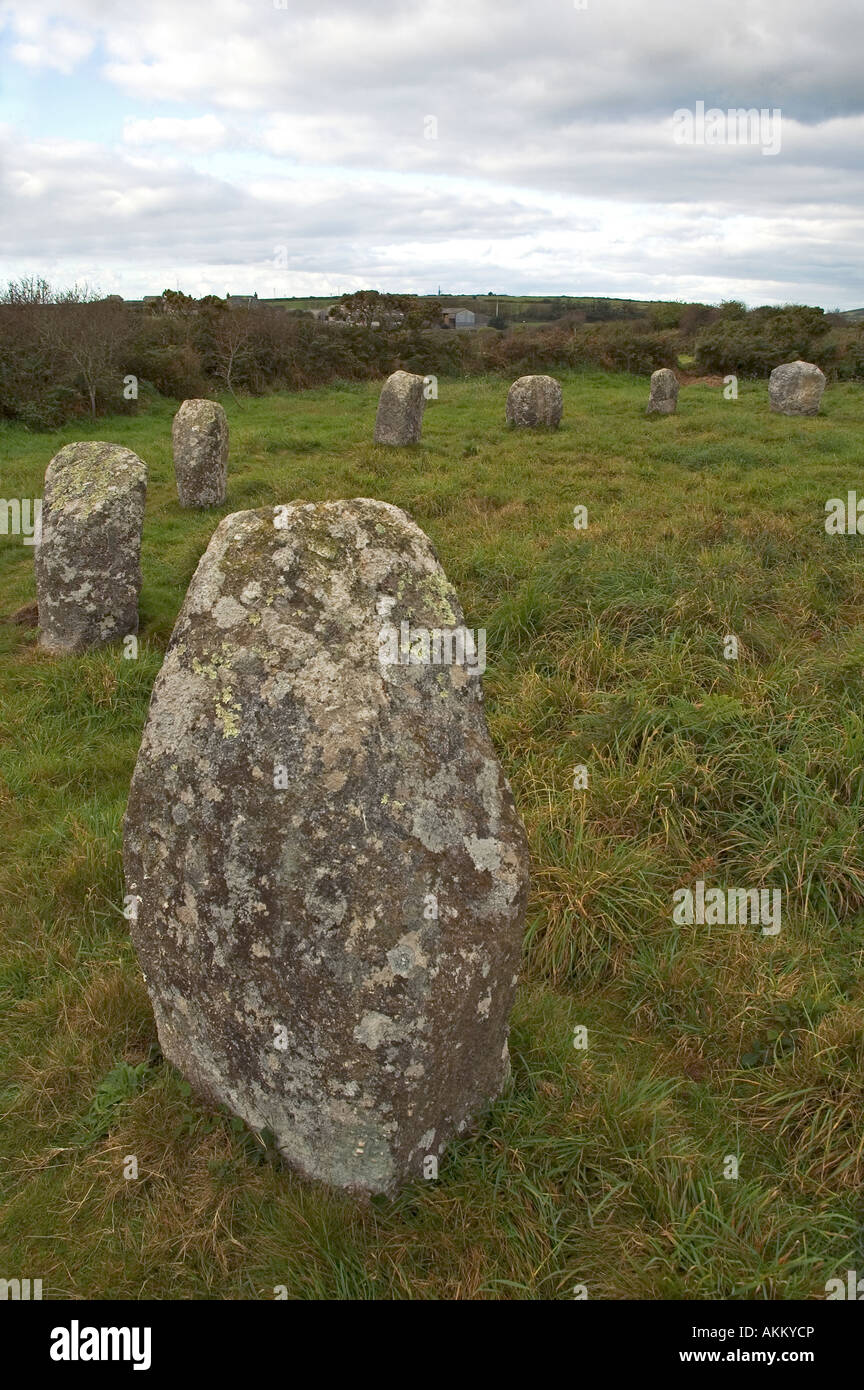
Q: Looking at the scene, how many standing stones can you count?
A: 7